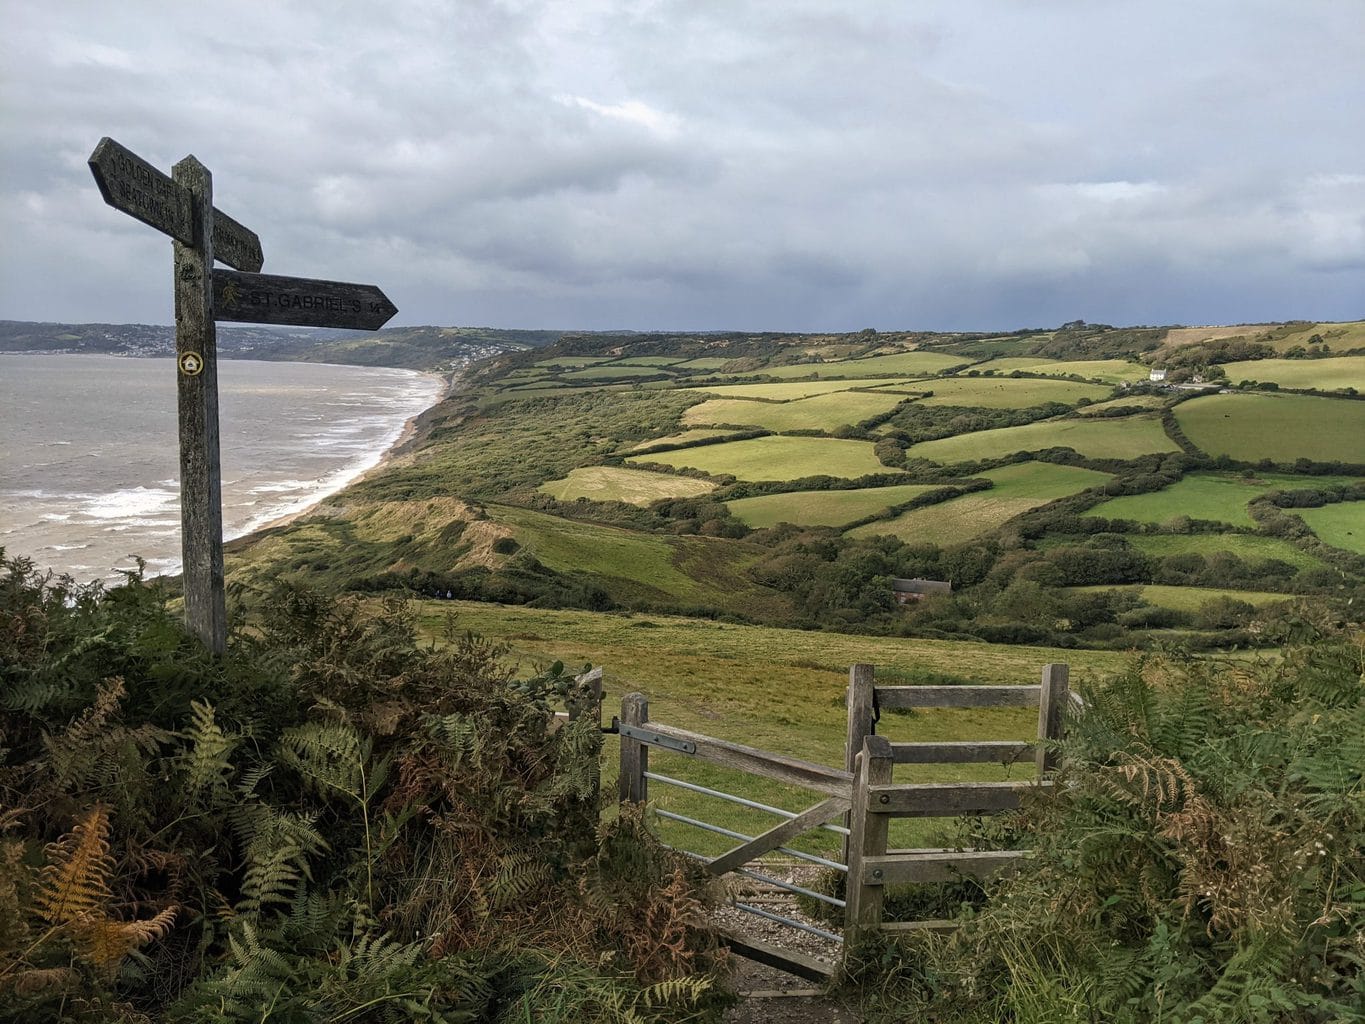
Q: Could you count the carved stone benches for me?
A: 0